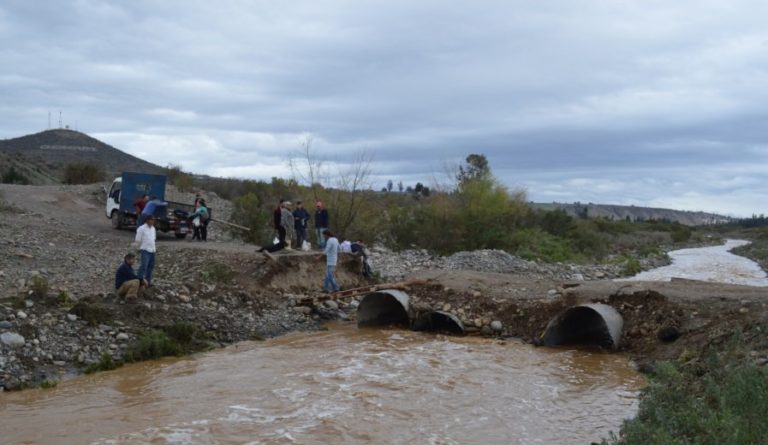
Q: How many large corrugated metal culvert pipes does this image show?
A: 3